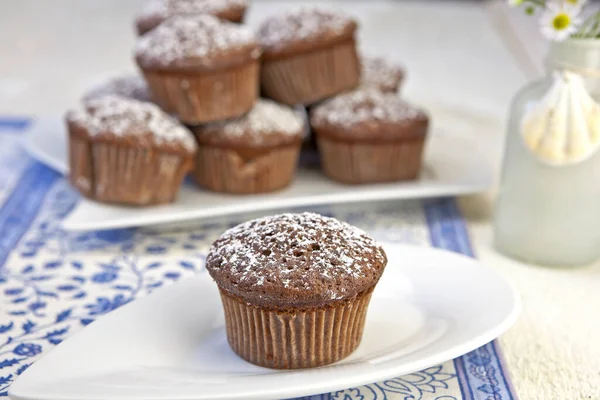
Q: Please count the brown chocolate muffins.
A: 9